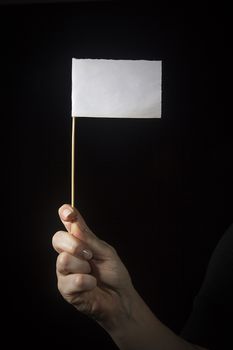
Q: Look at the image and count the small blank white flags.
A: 1